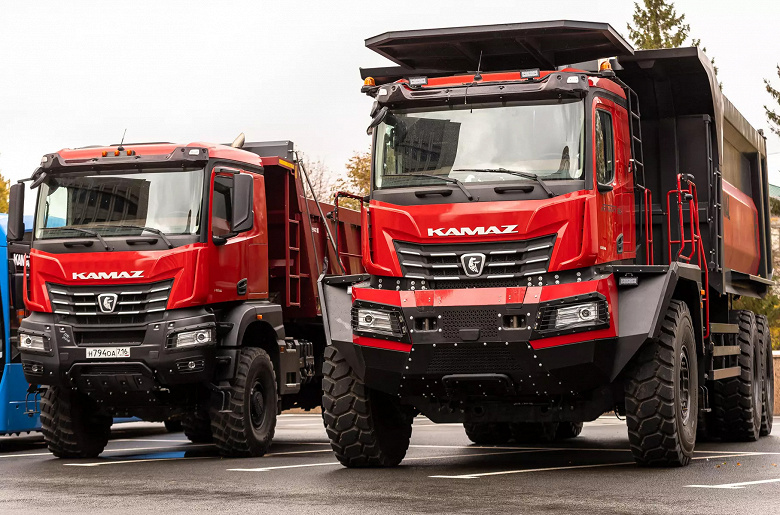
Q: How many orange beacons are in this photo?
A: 2